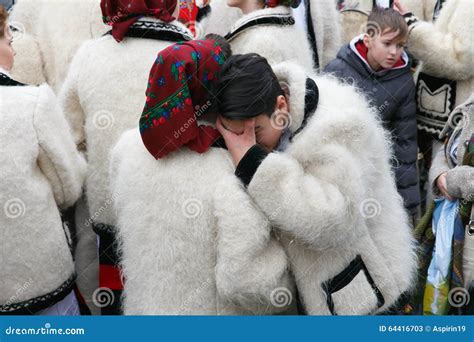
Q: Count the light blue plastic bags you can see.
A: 1